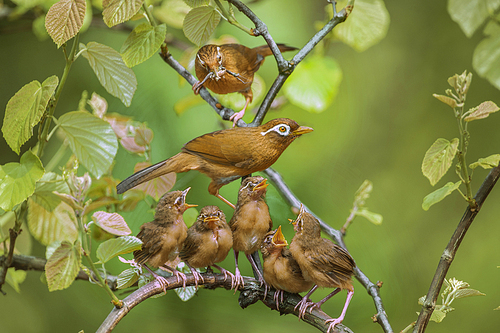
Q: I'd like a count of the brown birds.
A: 7